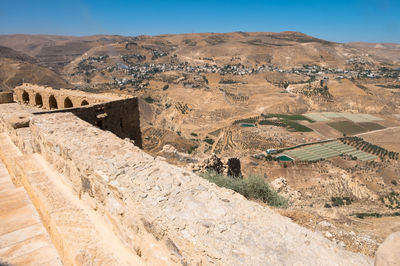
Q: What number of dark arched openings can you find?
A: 5